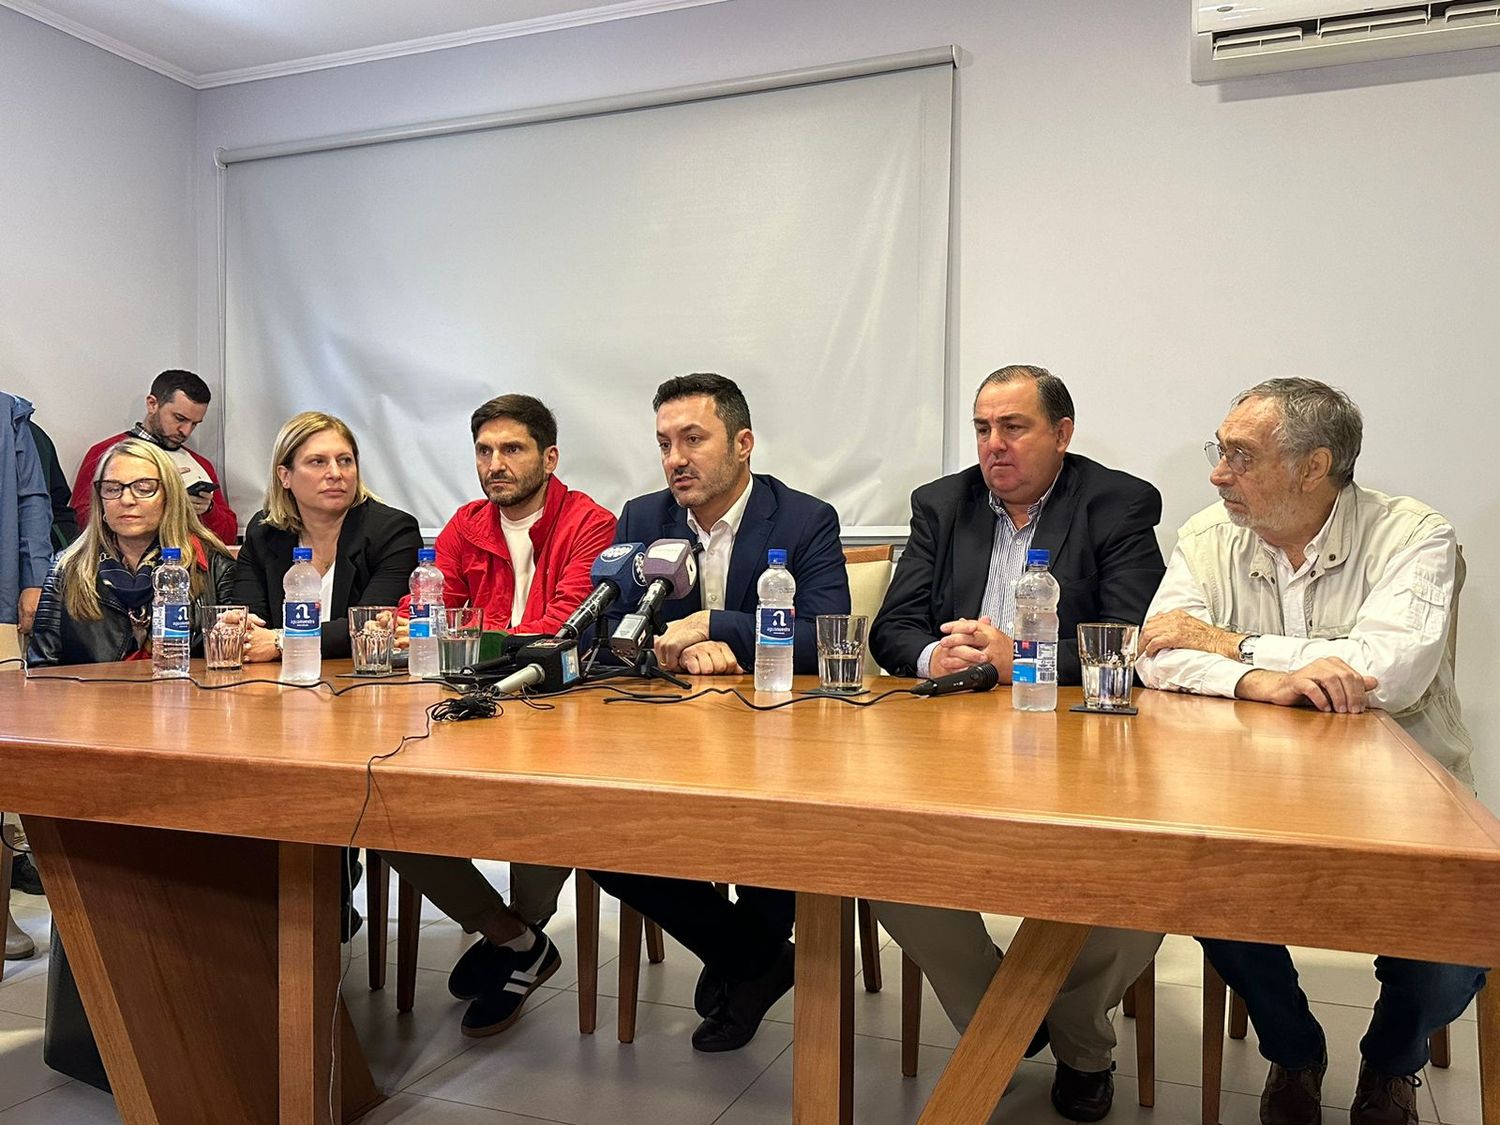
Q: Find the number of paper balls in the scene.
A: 0